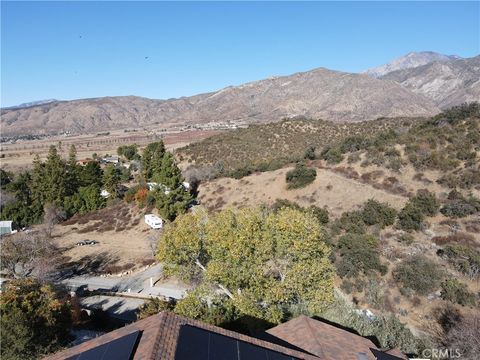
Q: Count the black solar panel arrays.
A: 2